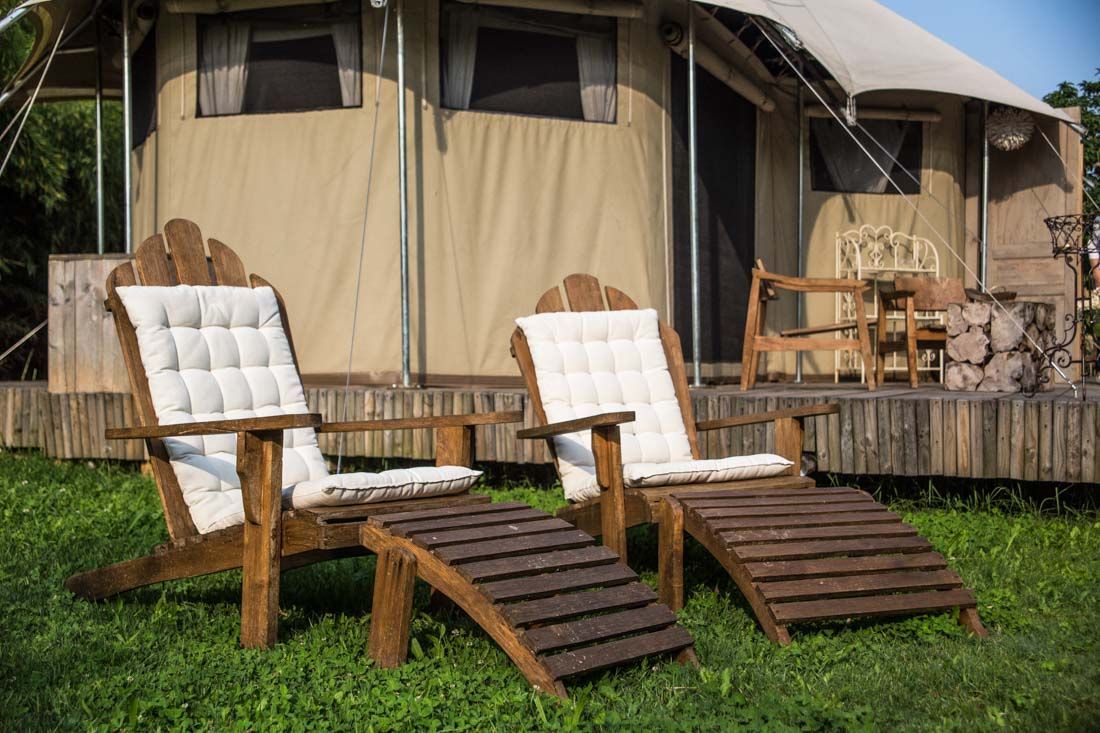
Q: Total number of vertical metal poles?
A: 6